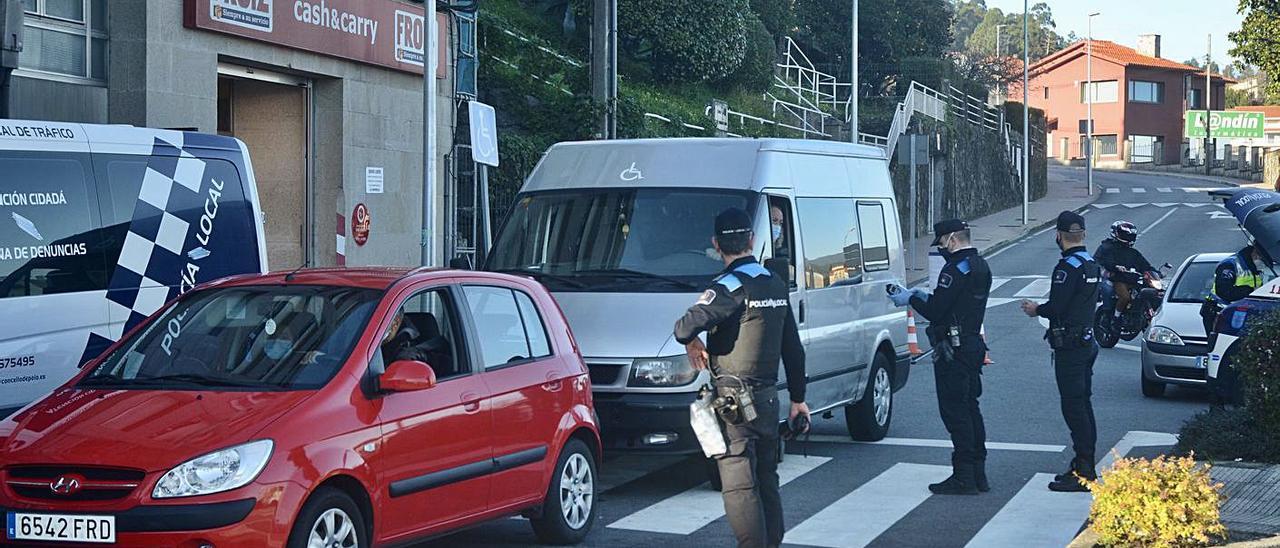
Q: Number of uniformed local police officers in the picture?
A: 4